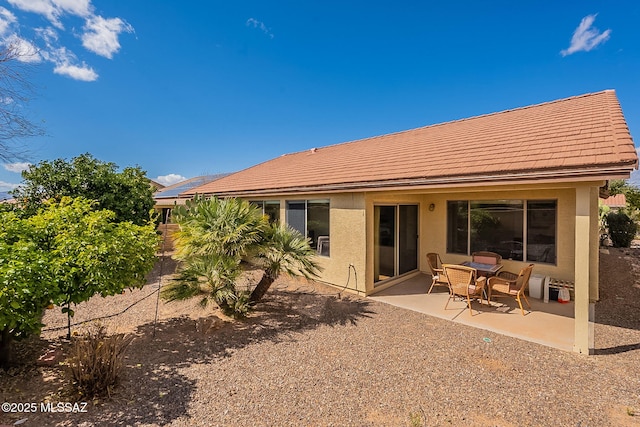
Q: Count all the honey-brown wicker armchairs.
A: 4